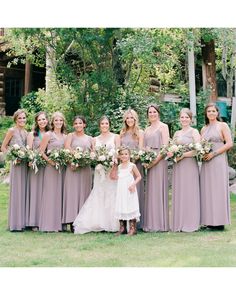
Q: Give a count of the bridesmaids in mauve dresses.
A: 8